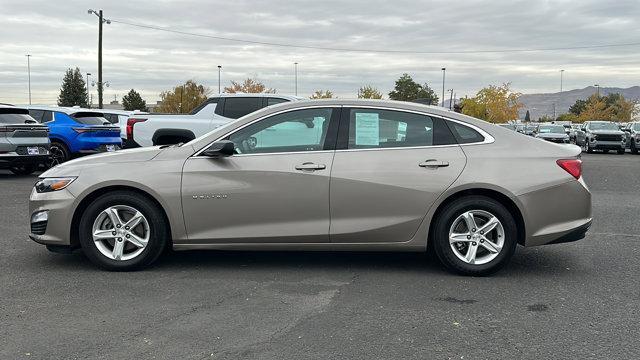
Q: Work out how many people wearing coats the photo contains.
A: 0